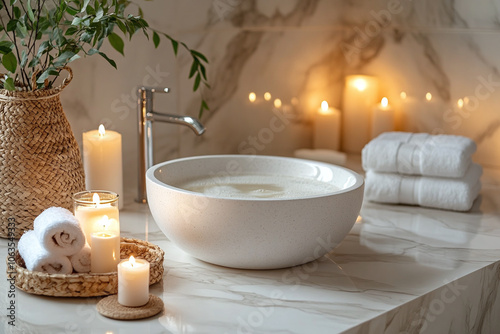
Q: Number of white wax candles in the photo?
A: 7